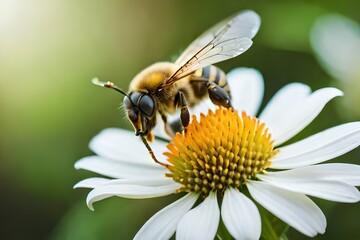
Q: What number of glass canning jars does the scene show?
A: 0